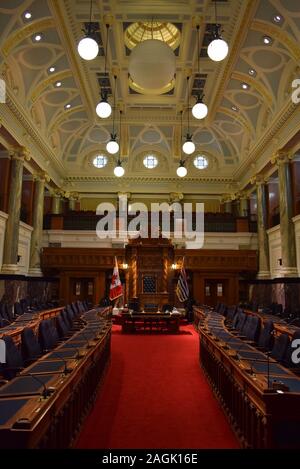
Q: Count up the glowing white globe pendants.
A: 8